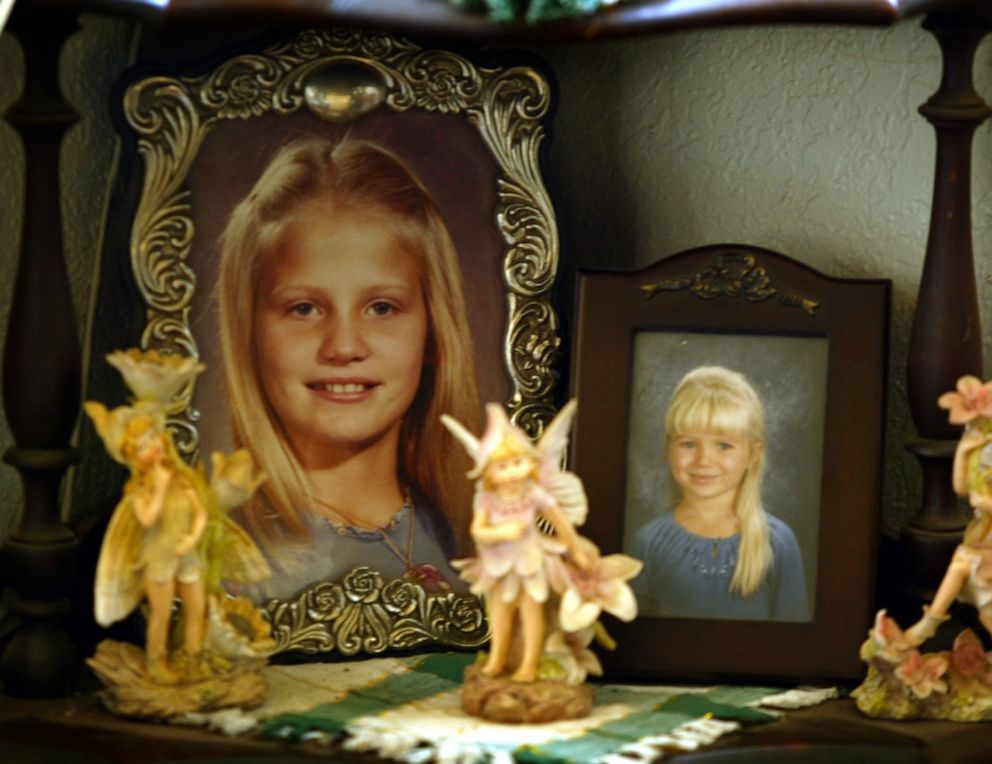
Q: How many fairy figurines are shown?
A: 3